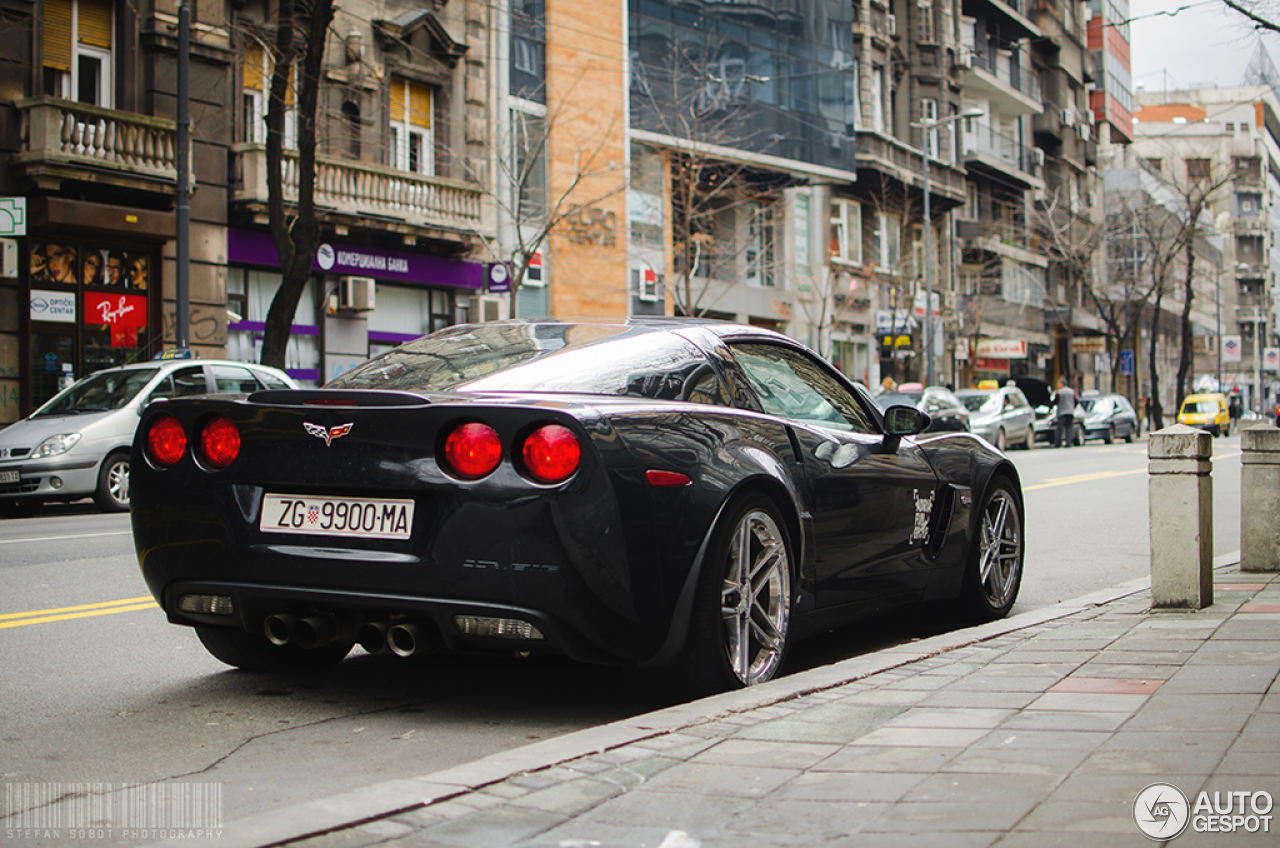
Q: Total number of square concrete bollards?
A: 2